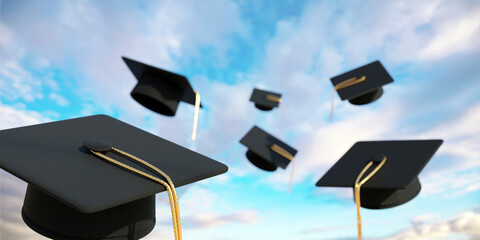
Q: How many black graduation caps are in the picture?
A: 6